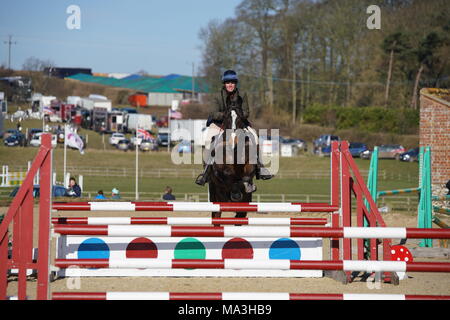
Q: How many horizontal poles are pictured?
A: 5